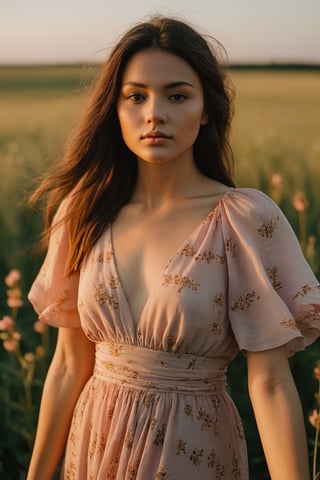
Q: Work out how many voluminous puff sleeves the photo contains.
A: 2